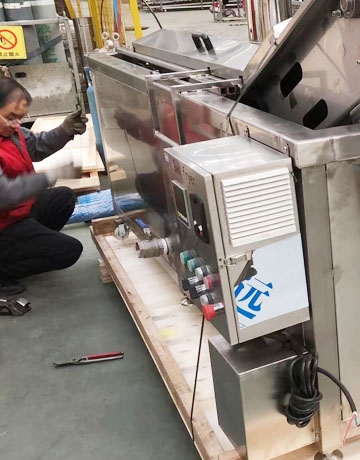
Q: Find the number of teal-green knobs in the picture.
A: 2